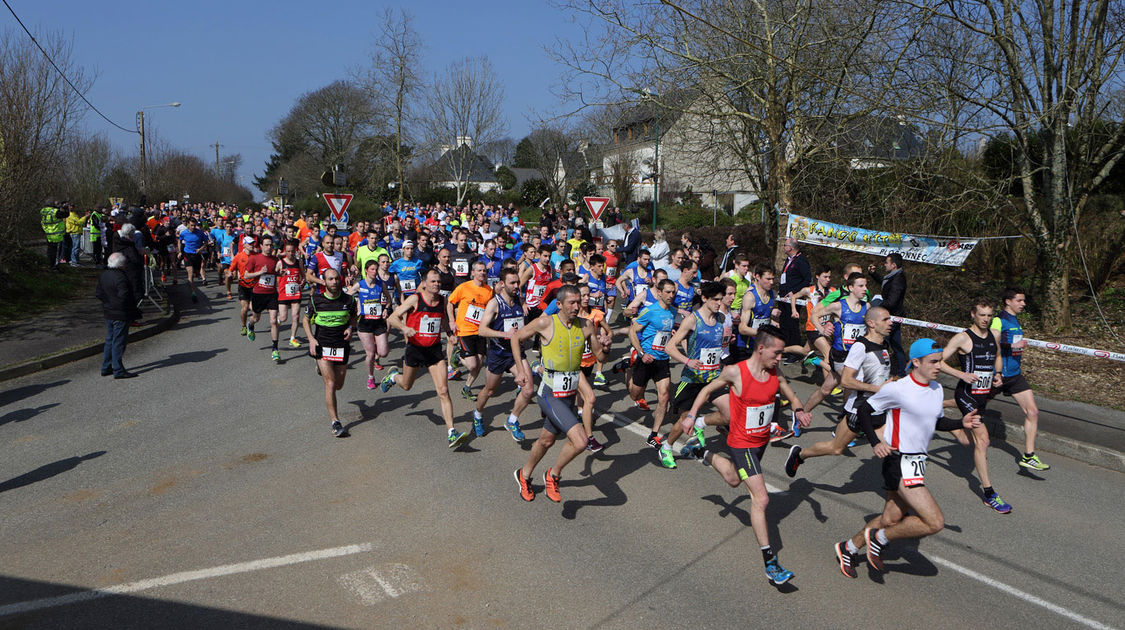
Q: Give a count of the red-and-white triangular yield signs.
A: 2